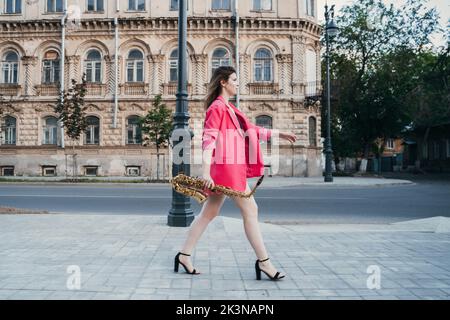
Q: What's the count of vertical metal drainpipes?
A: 3